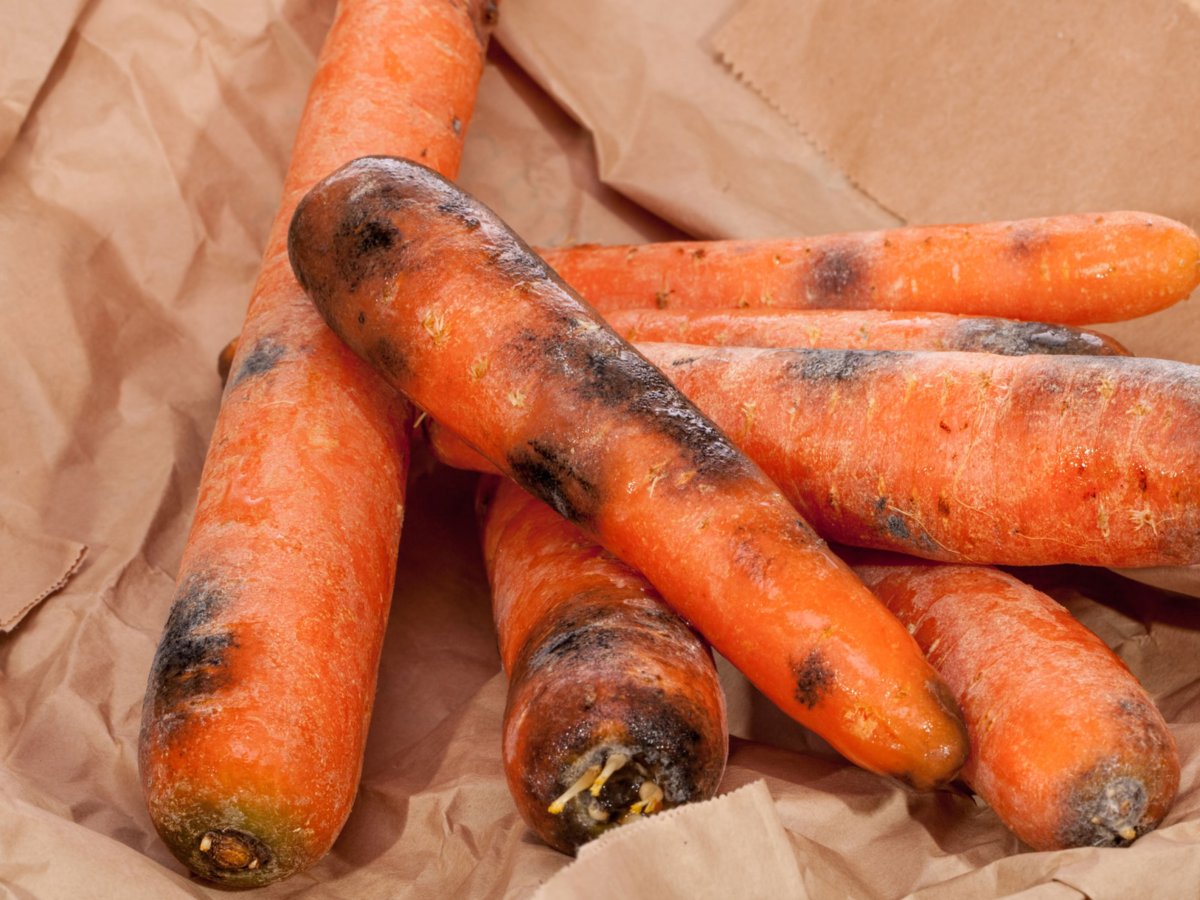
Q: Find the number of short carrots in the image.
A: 2